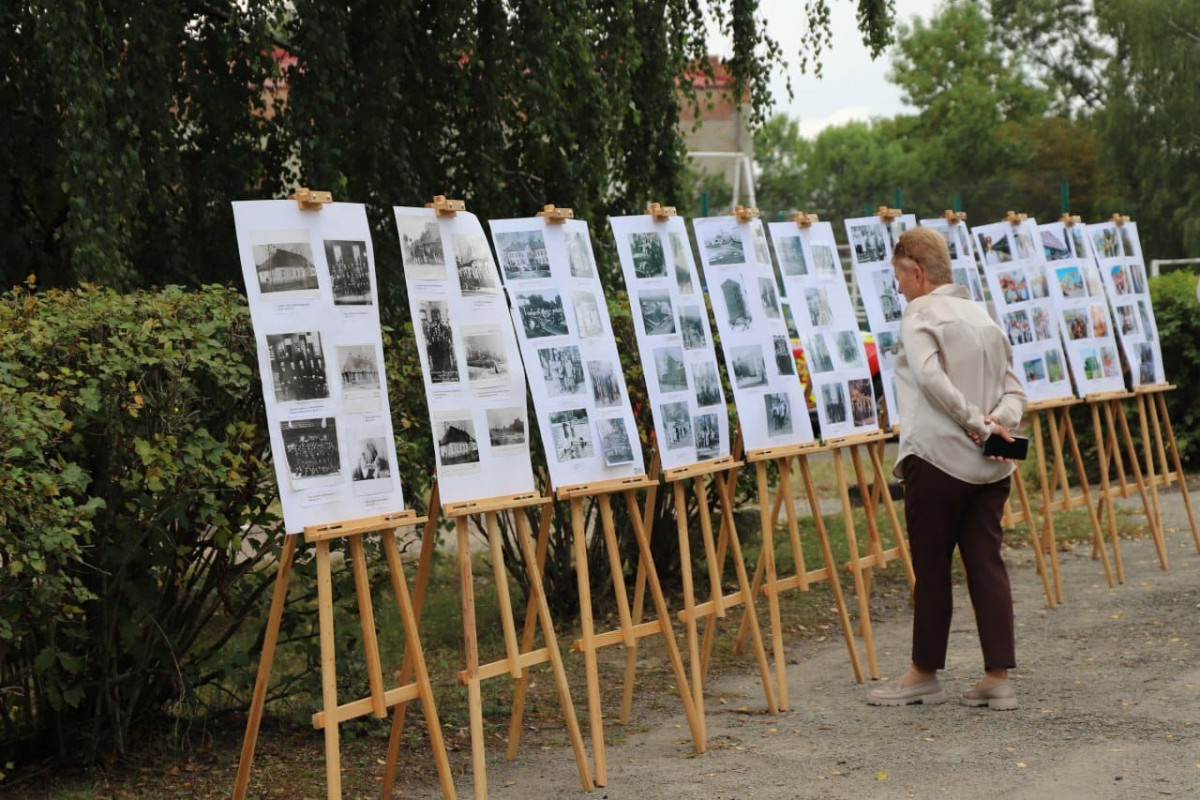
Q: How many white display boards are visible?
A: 11